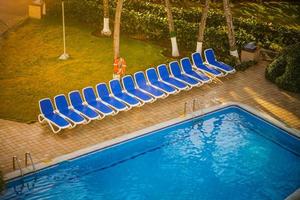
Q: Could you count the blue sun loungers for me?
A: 14